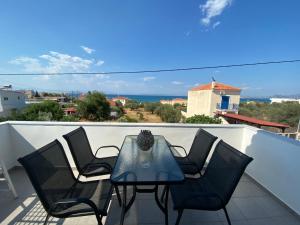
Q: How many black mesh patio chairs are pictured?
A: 4